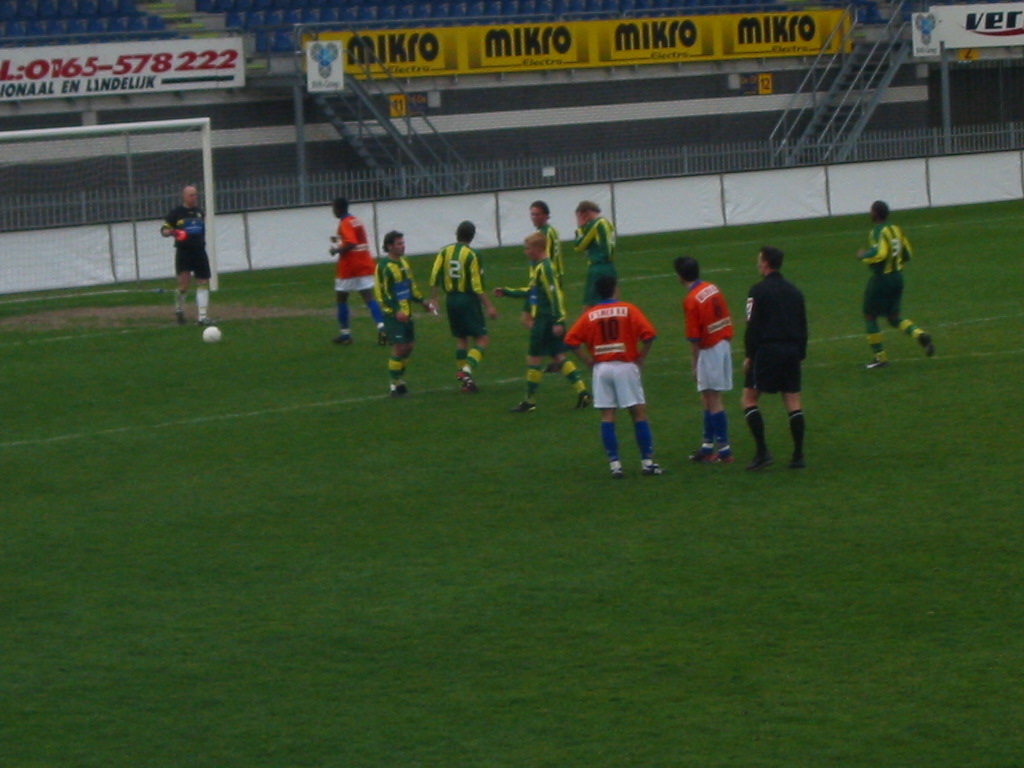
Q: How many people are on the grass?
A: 11